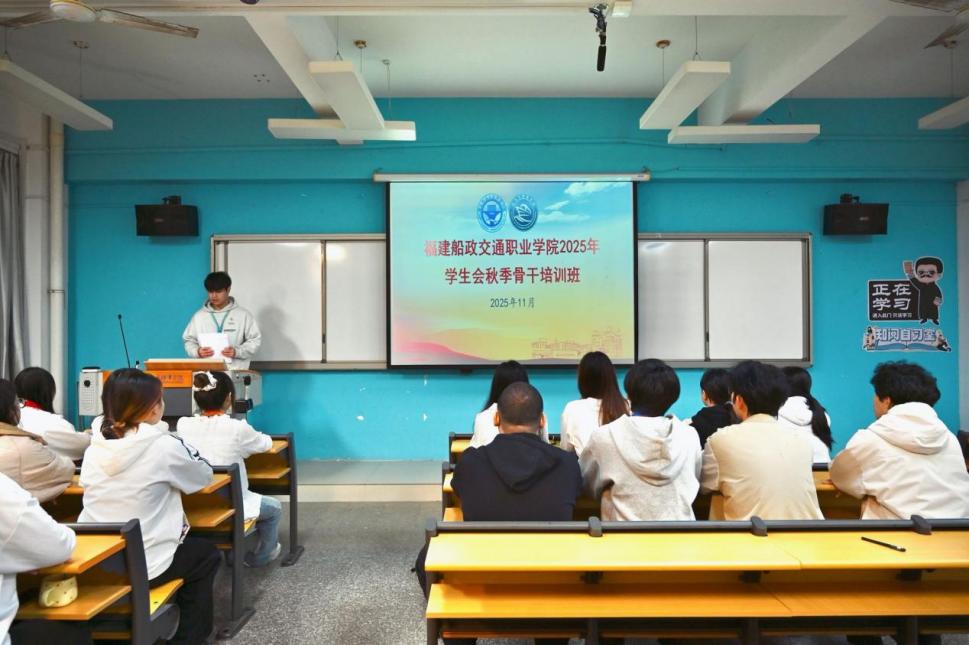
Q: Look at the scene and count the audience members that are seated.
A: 13